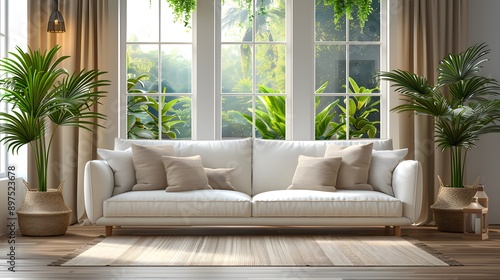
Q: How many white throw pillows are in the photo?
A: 2